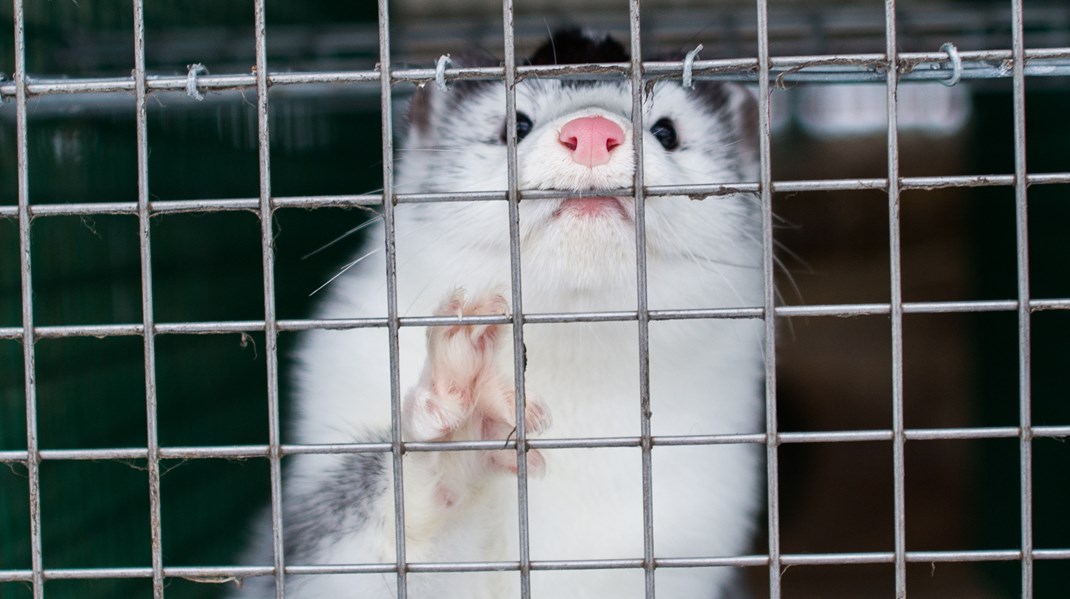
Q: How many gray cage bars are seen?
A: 14